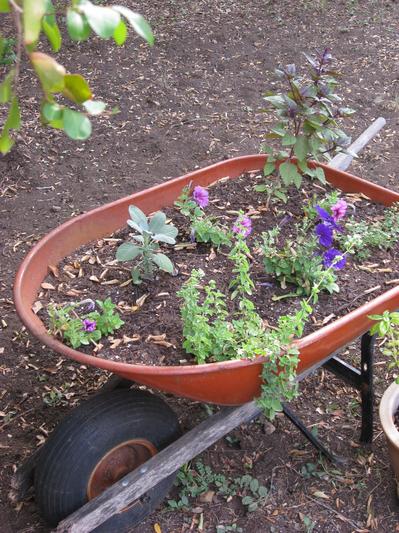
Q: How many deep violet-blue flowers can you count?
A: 3